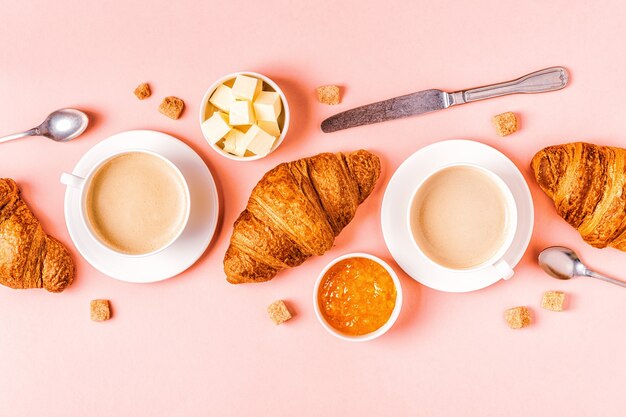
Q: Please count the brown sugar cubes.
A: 8